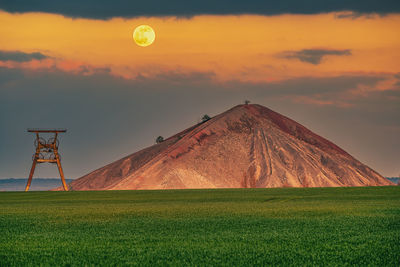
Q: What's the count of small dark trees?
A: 3